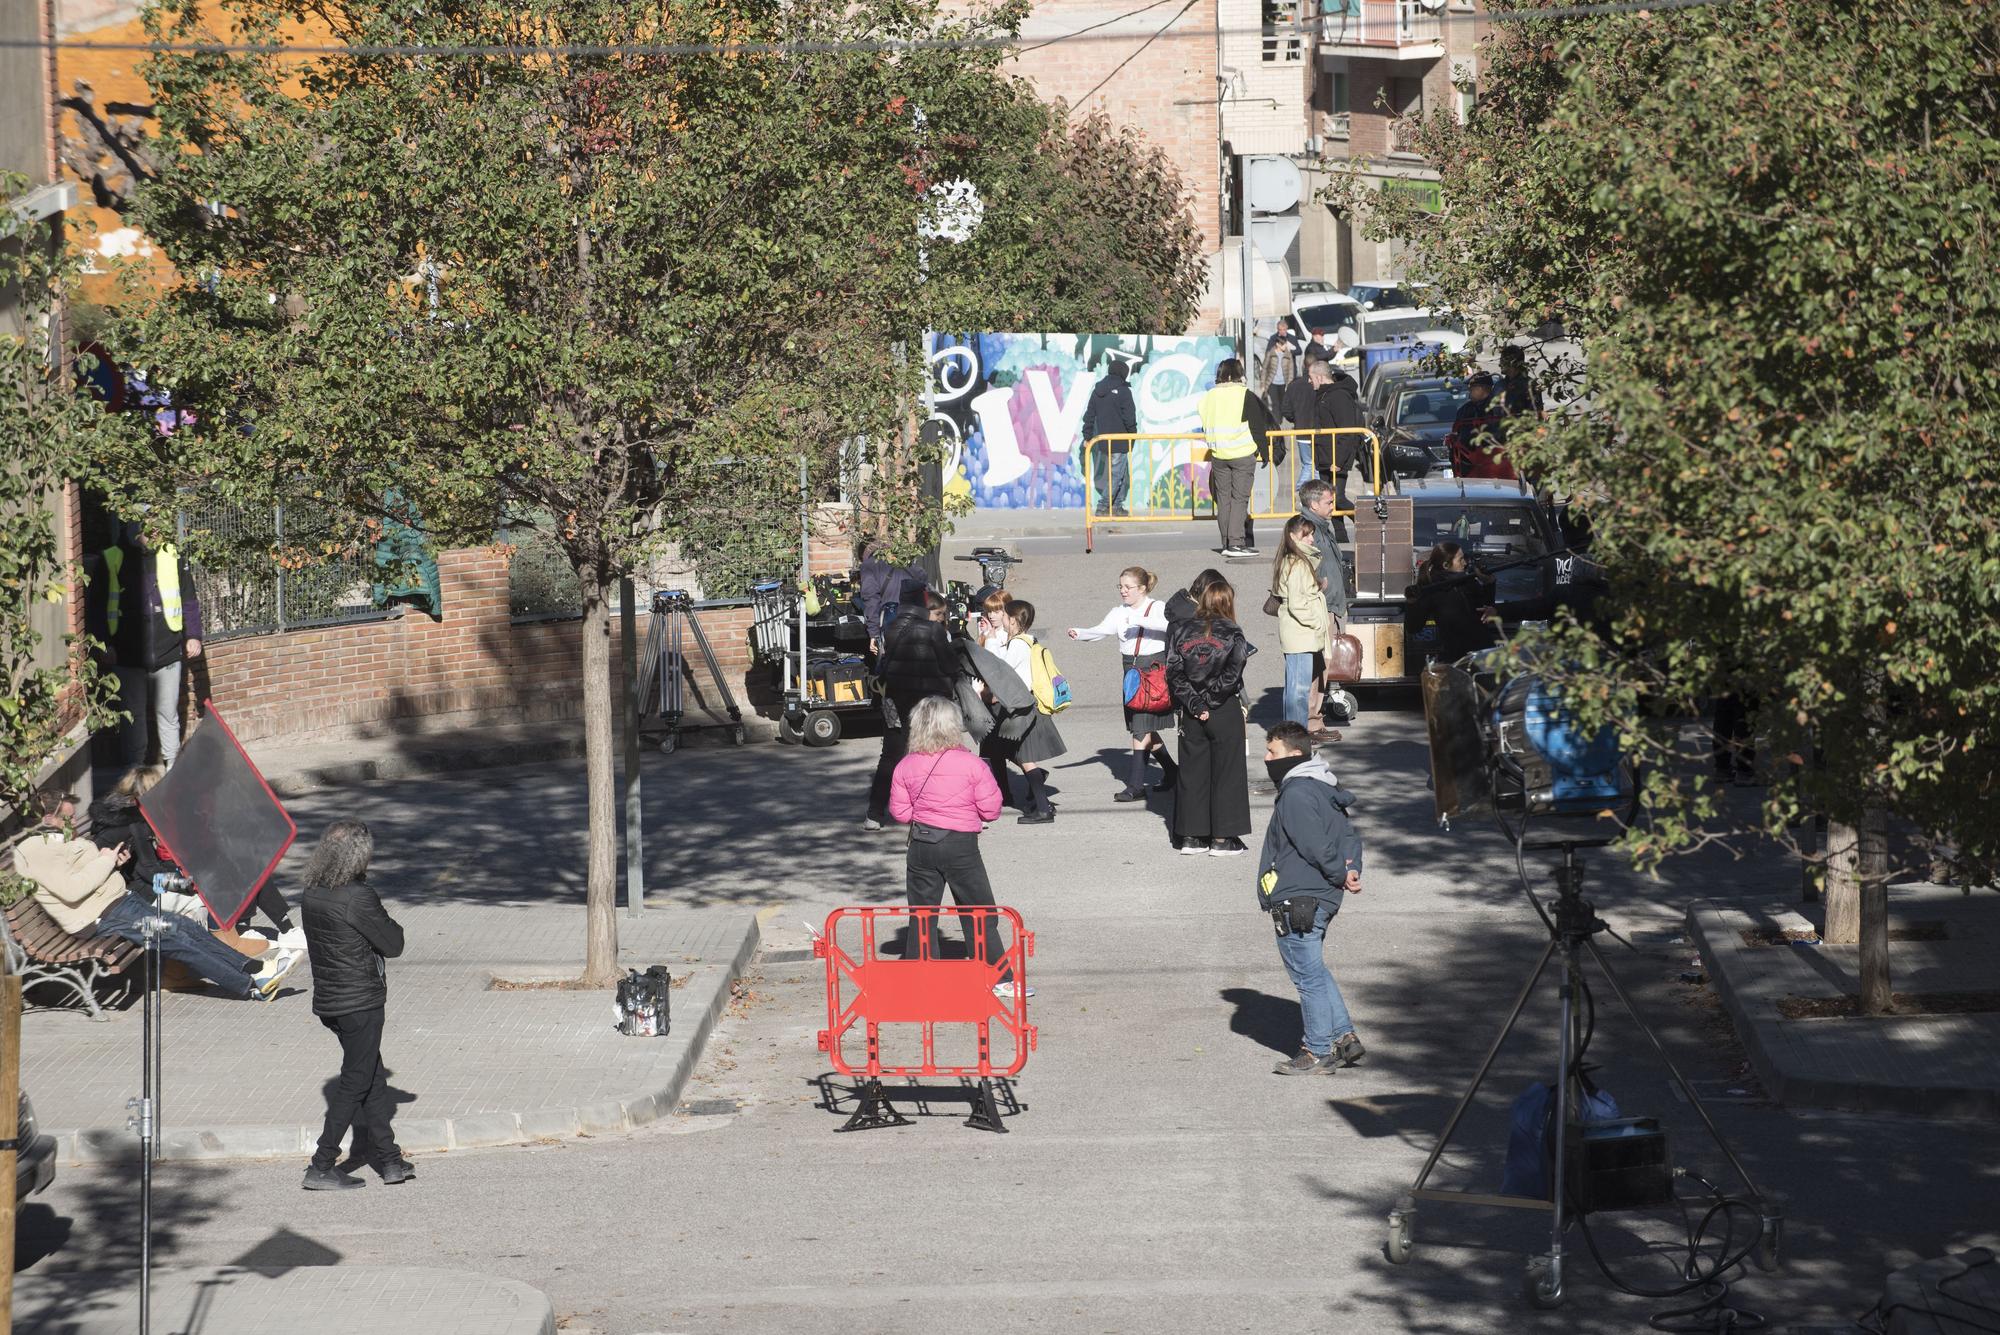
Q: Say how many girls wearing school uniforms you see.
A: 3